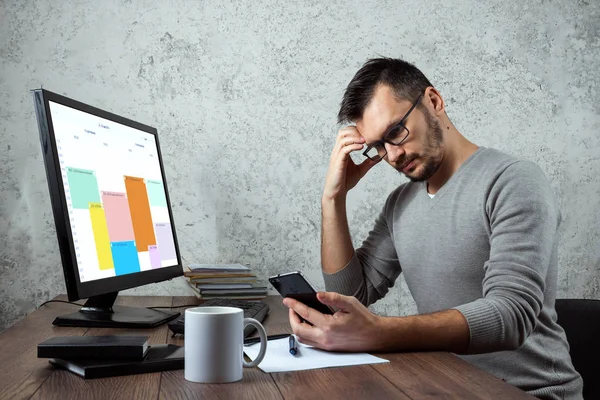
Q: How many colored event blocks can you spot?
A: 8